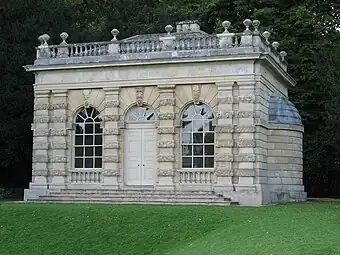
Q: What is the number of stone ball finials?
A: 11